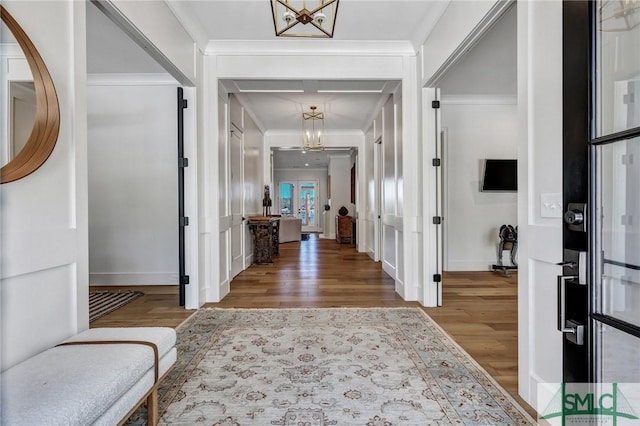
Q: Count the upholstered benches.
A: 1